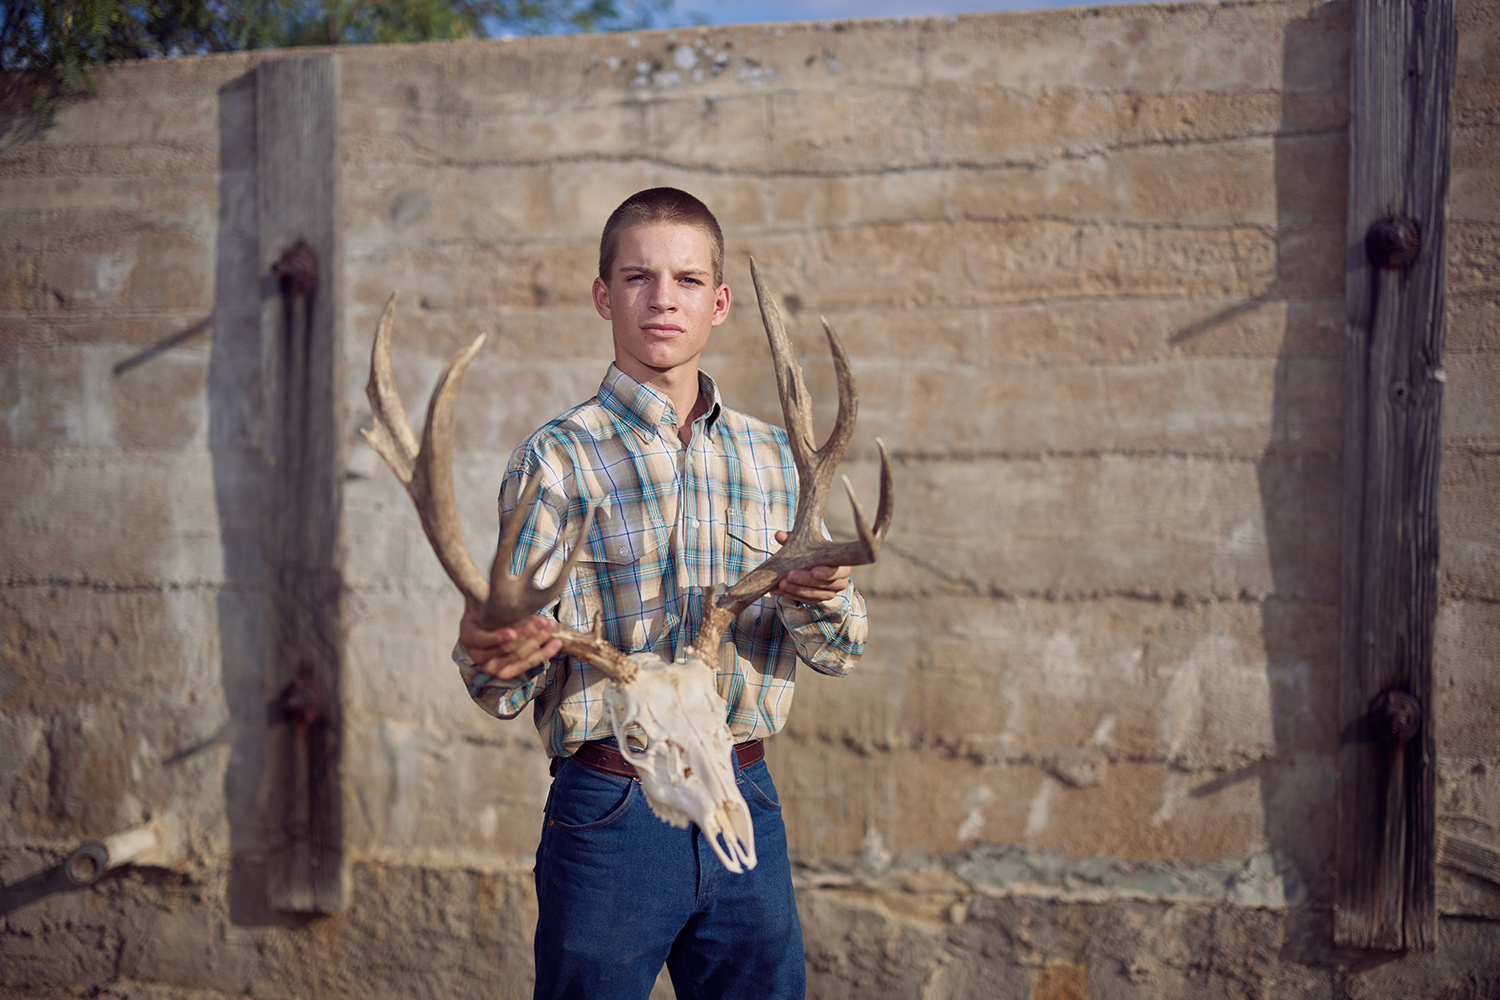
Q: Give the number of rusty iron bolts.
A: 4